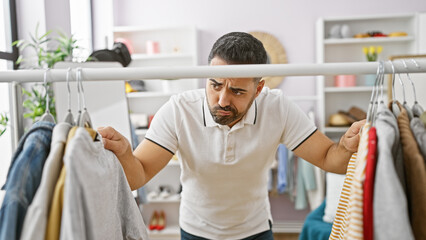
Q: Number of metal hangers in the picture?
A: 10